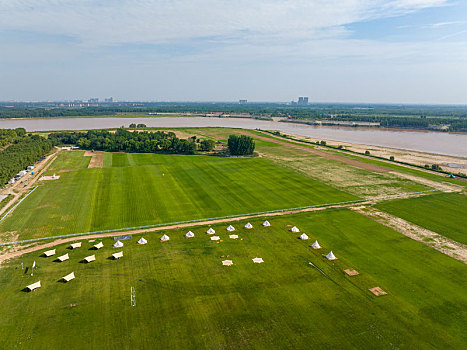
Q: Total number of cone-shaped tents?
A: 12